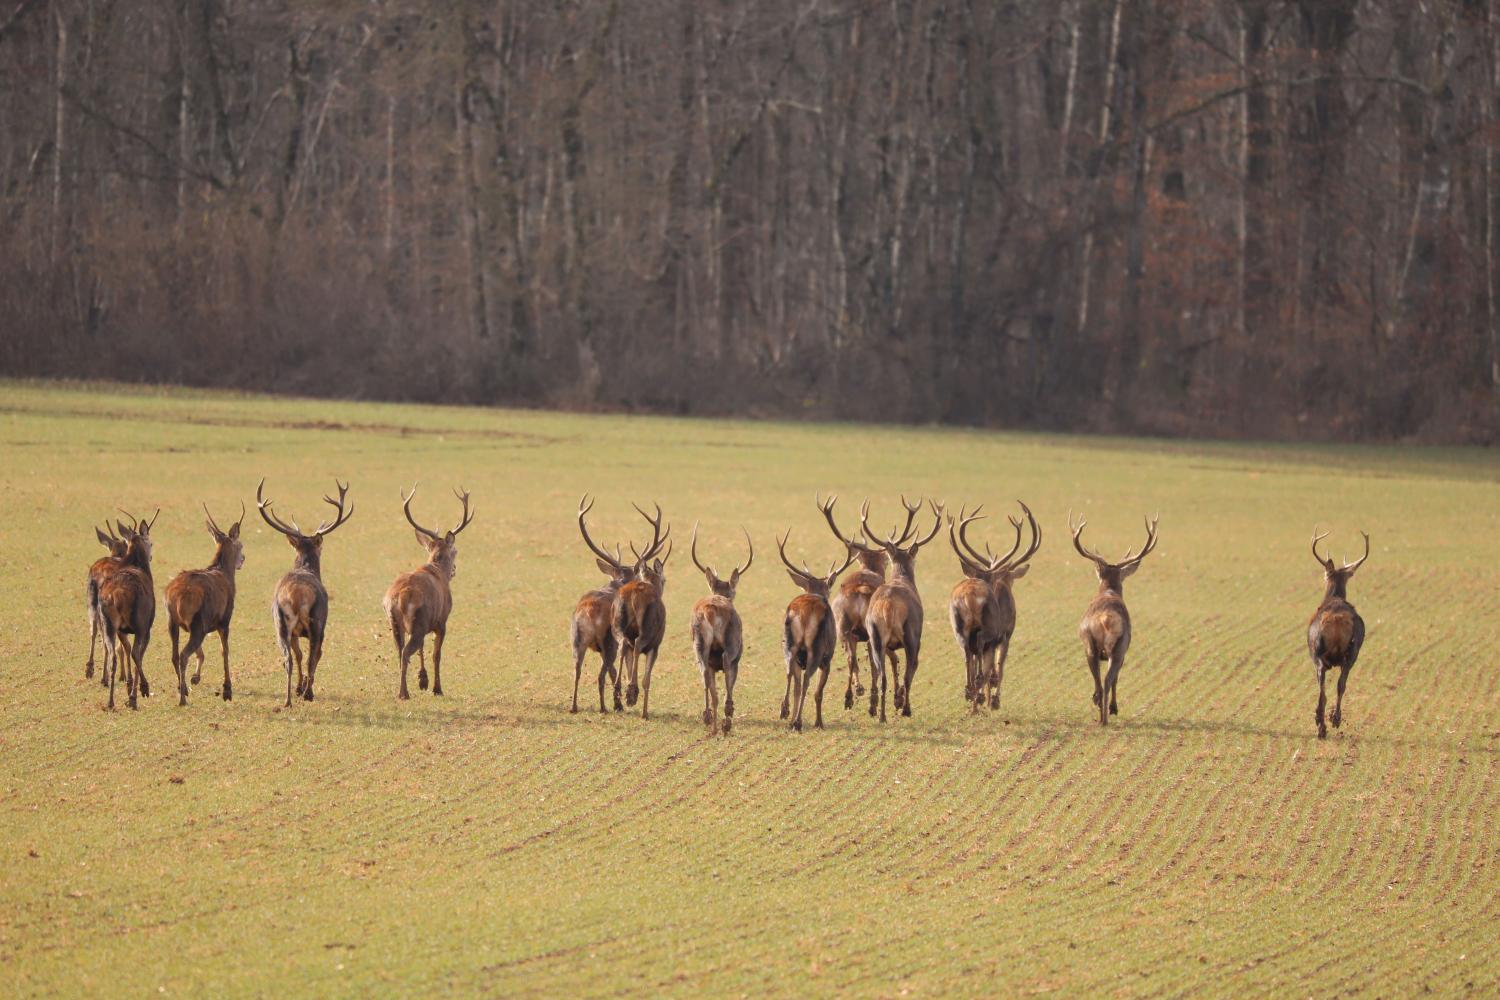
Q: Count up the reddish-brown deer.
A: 15